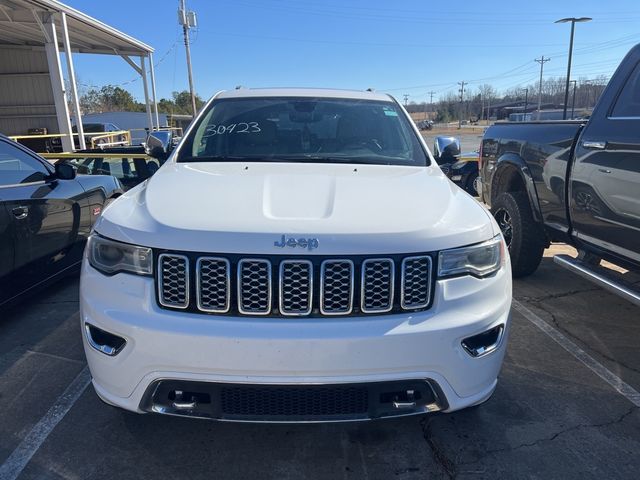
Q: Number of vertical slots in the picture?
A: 7